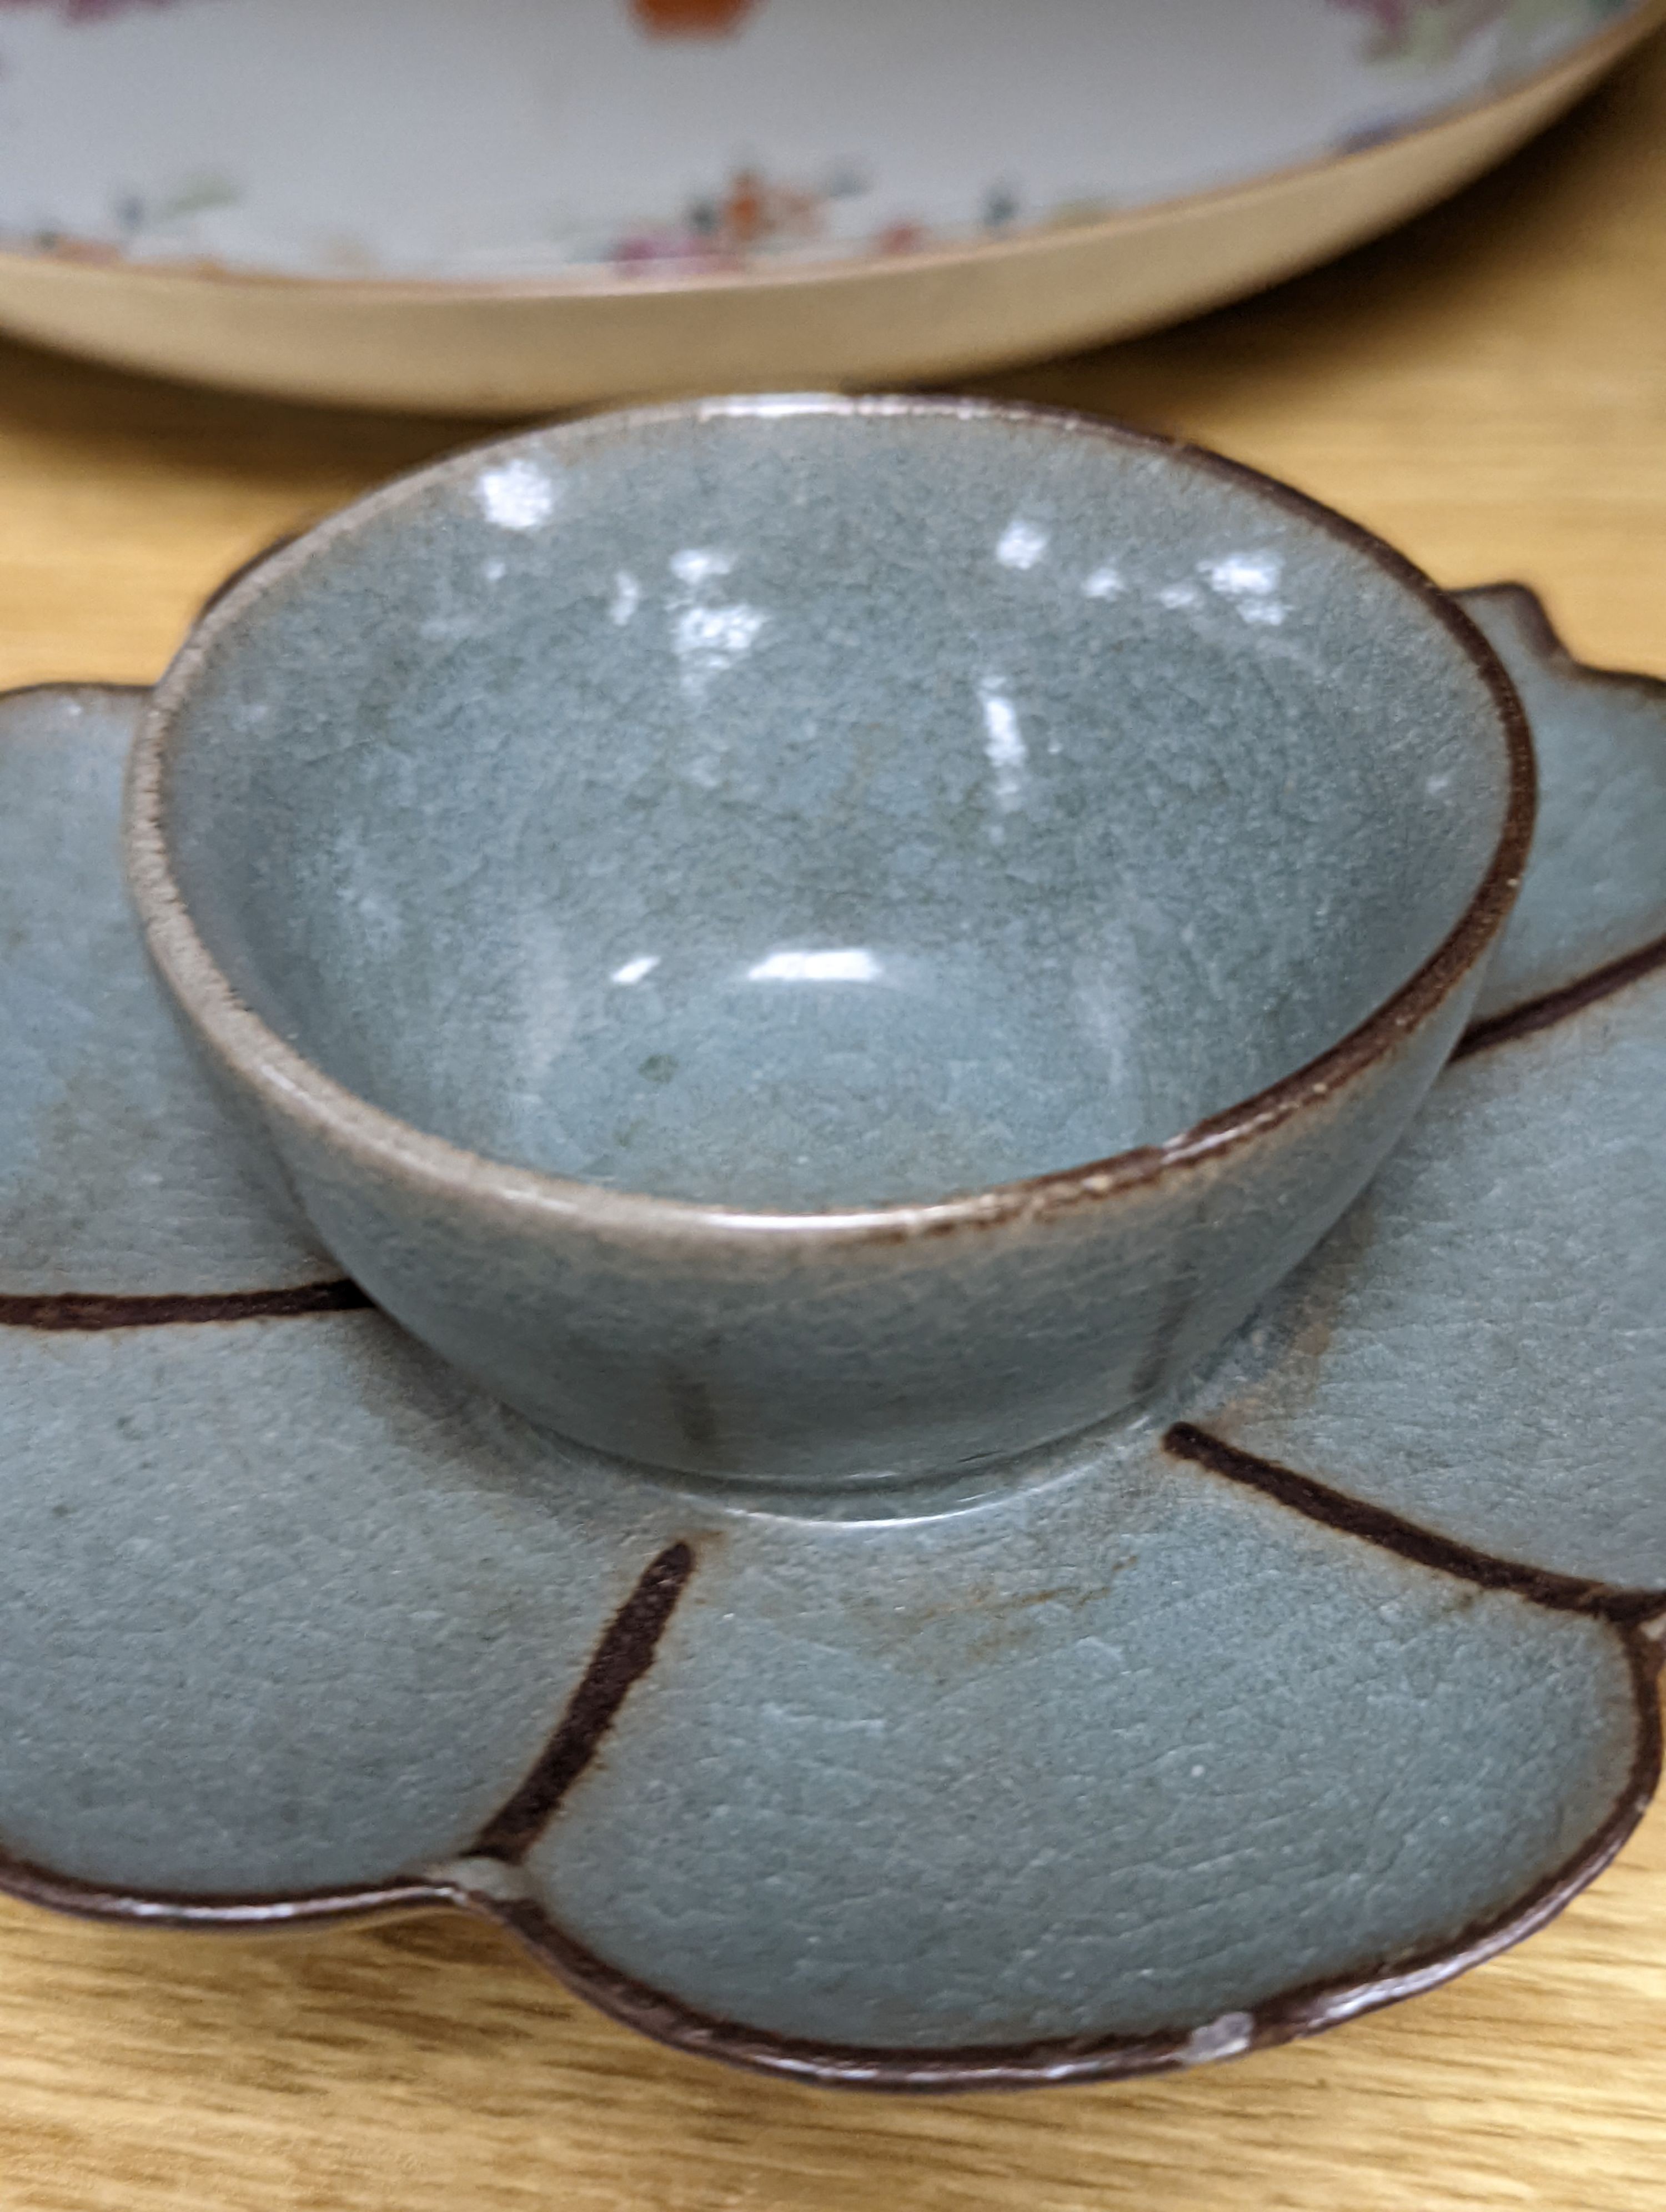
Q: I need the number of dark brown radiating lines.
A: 4